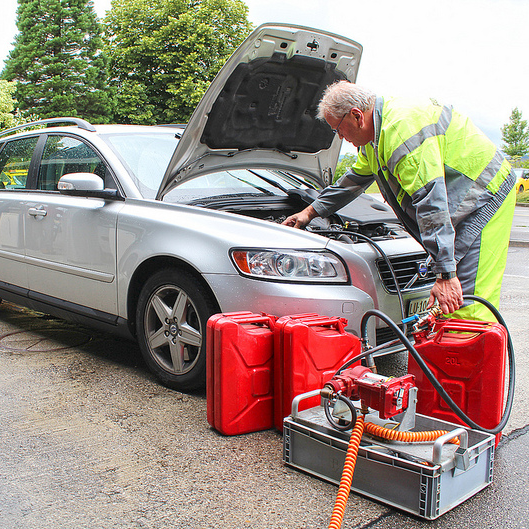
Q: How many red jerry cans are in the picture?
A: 3